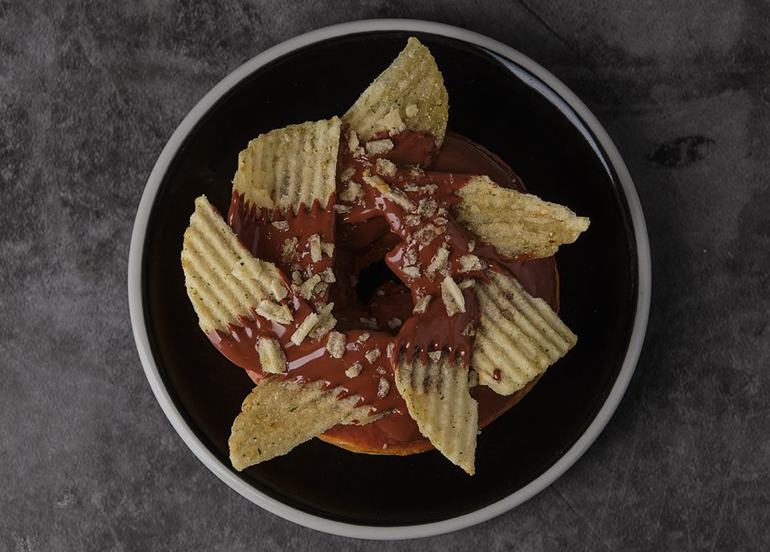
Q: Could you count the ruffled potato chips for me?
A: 7